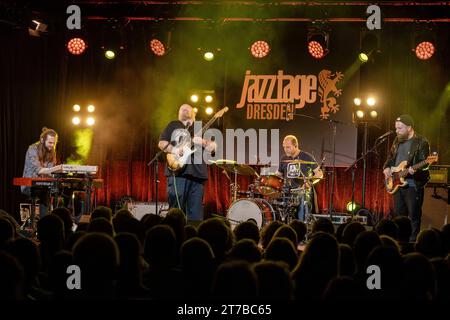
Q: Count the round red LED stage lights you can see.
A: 5